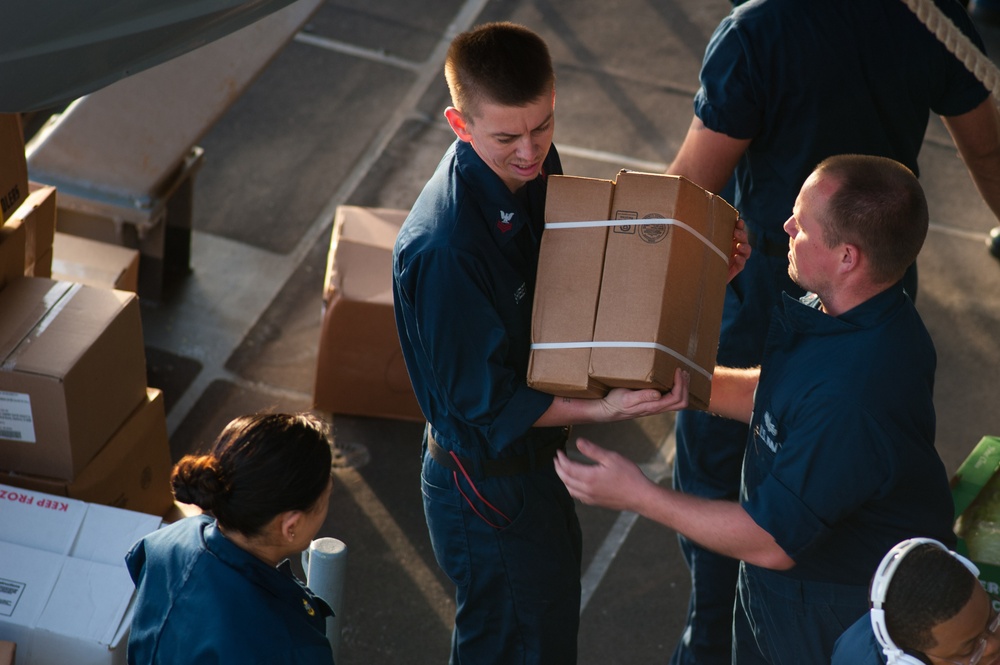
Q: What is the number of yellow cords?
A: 0